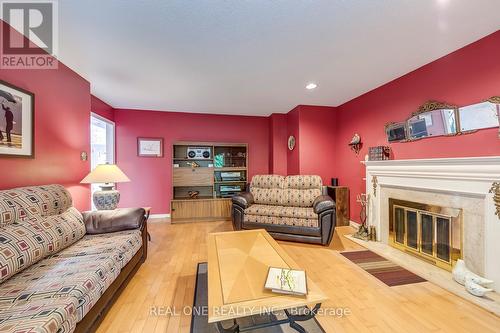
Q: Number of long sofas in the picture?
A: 1